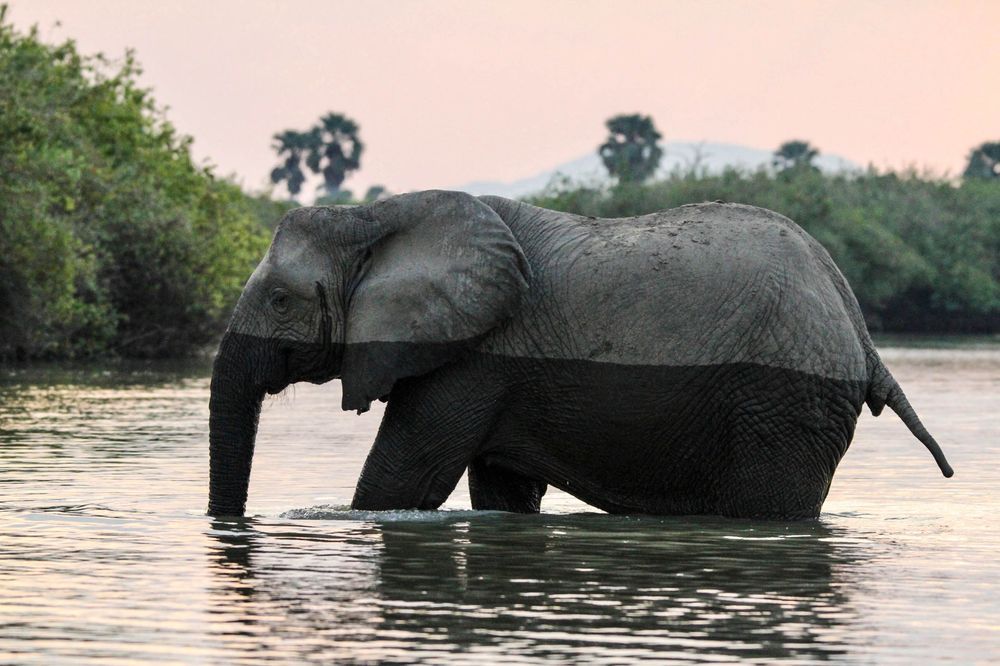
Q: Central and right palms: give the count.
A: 3